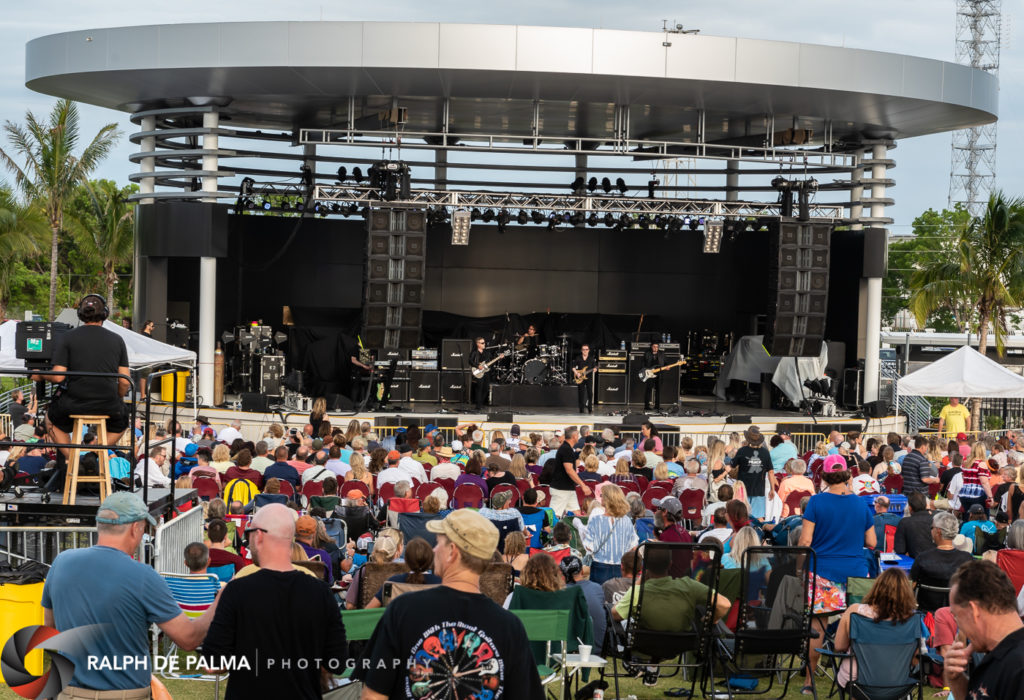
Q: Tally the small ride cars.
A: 0